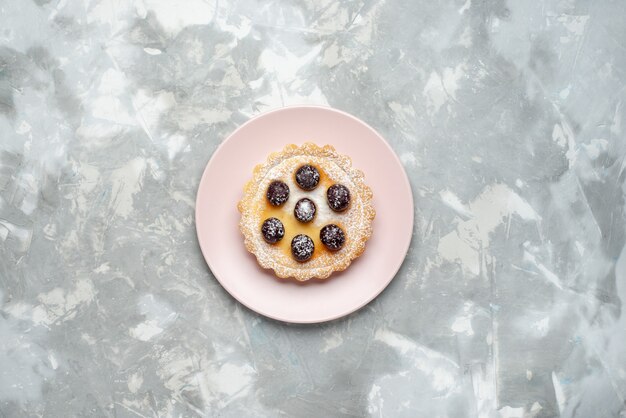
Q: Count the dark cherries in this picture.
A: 7